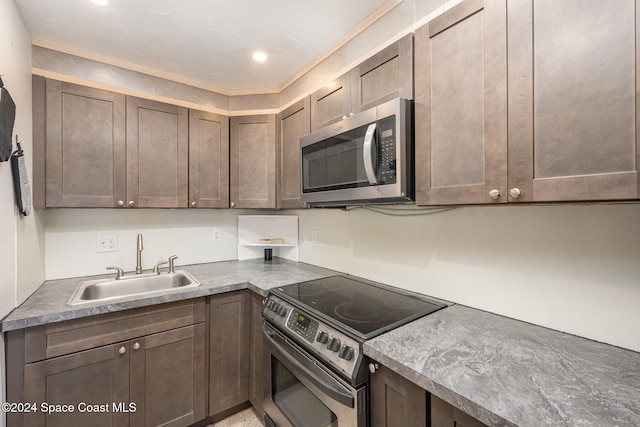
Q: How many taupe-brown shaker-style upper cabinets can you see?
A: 9